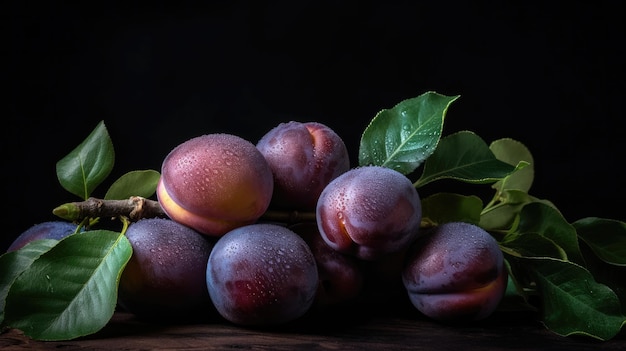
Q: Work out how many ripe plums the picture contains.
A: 8